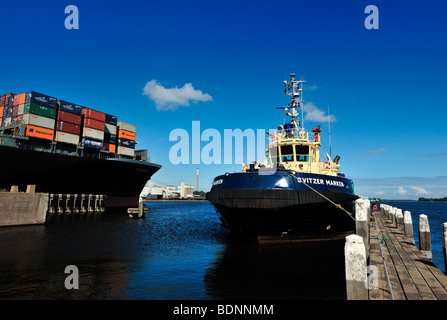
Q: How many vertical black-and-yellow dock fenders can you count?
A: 8